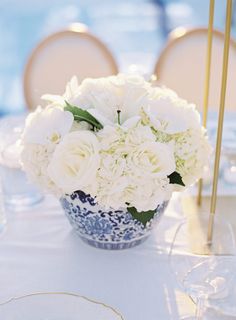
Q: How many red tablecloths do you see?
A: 0